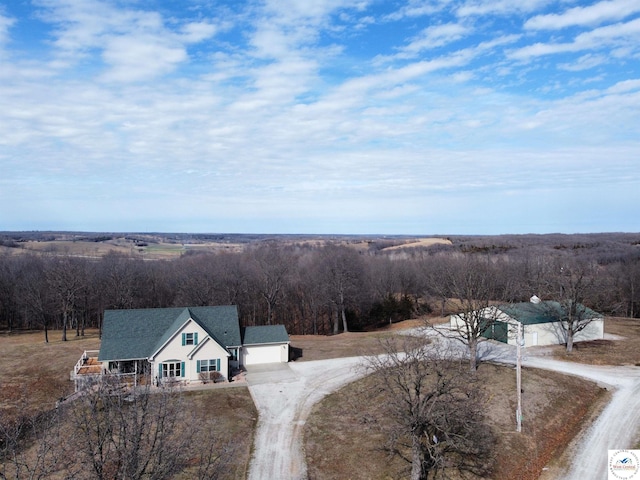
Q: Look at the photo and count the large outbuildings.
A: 1